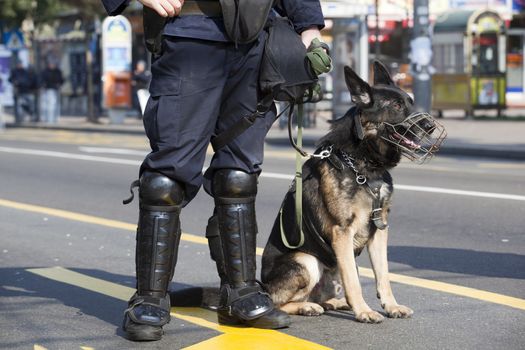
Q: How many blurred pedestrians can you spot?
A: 3